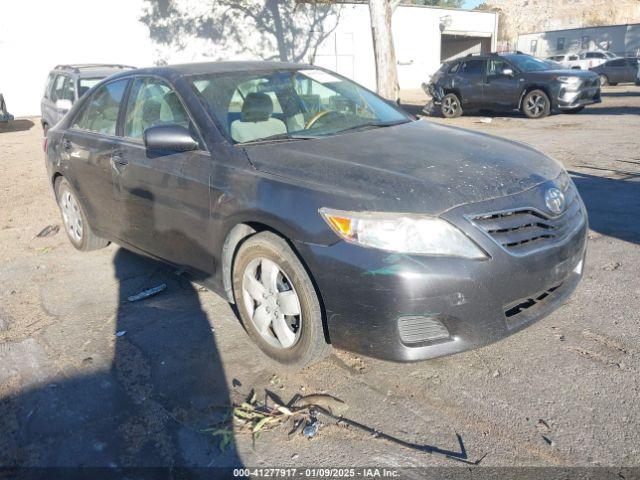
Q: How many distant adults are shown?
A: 0